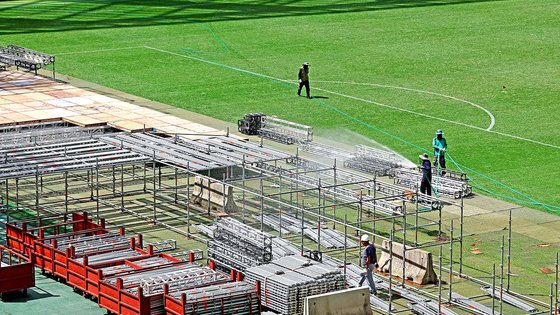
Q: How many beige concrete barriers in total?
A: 3